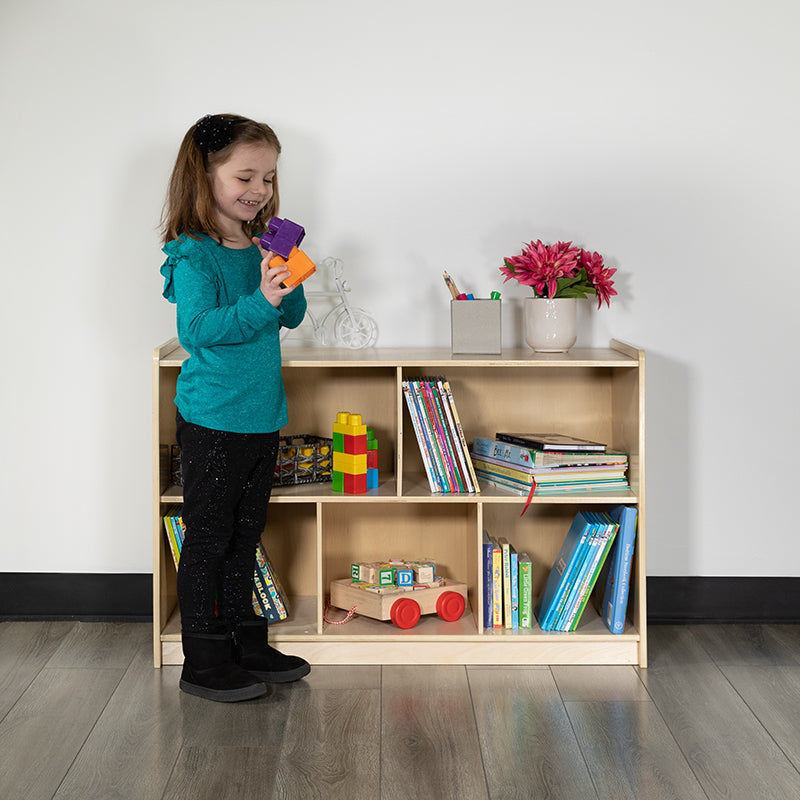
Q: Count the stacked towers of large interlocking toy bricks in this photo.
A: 2